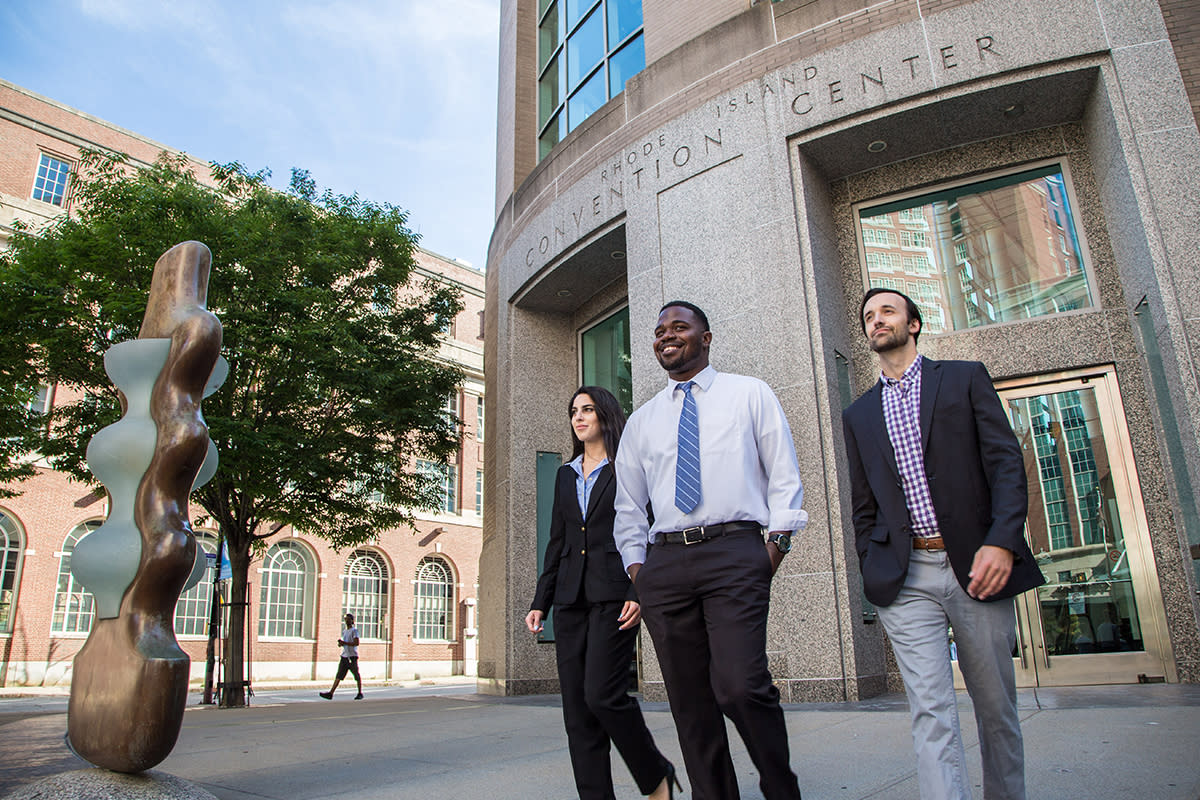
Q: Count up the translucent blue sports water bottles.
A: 0